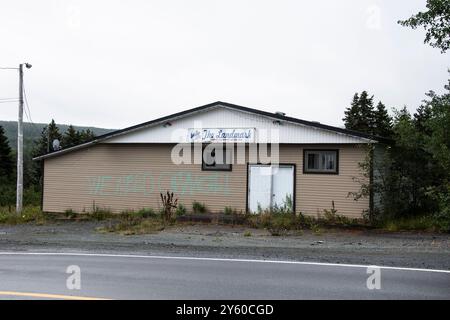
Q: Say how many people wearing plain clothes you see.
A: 0